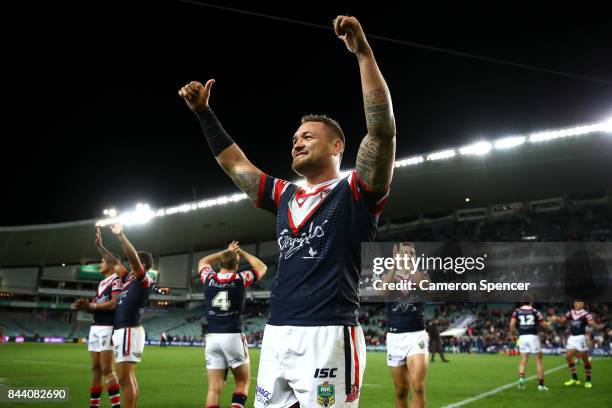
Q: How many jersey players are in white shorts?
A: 7